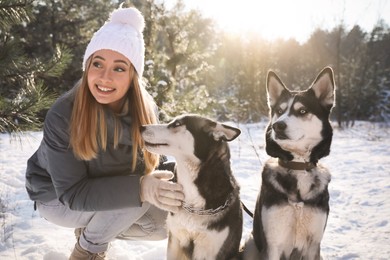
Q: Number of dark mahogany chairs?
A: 0